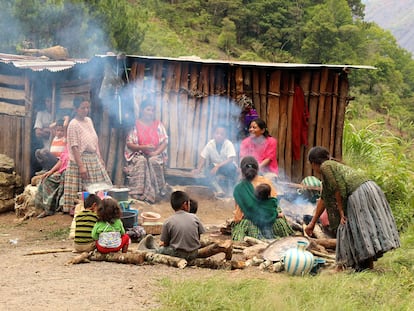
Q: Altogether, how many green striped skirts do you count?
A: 1